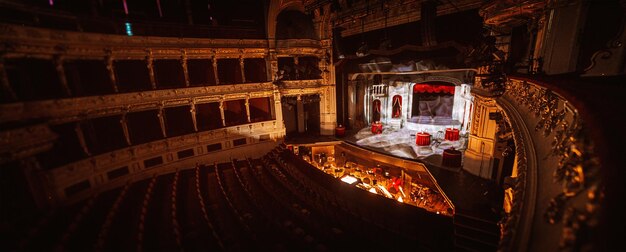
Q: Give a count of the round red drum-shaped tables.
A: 5